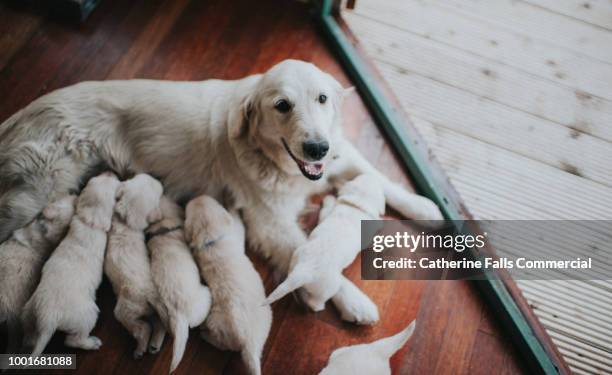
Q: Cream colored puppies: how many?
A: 7